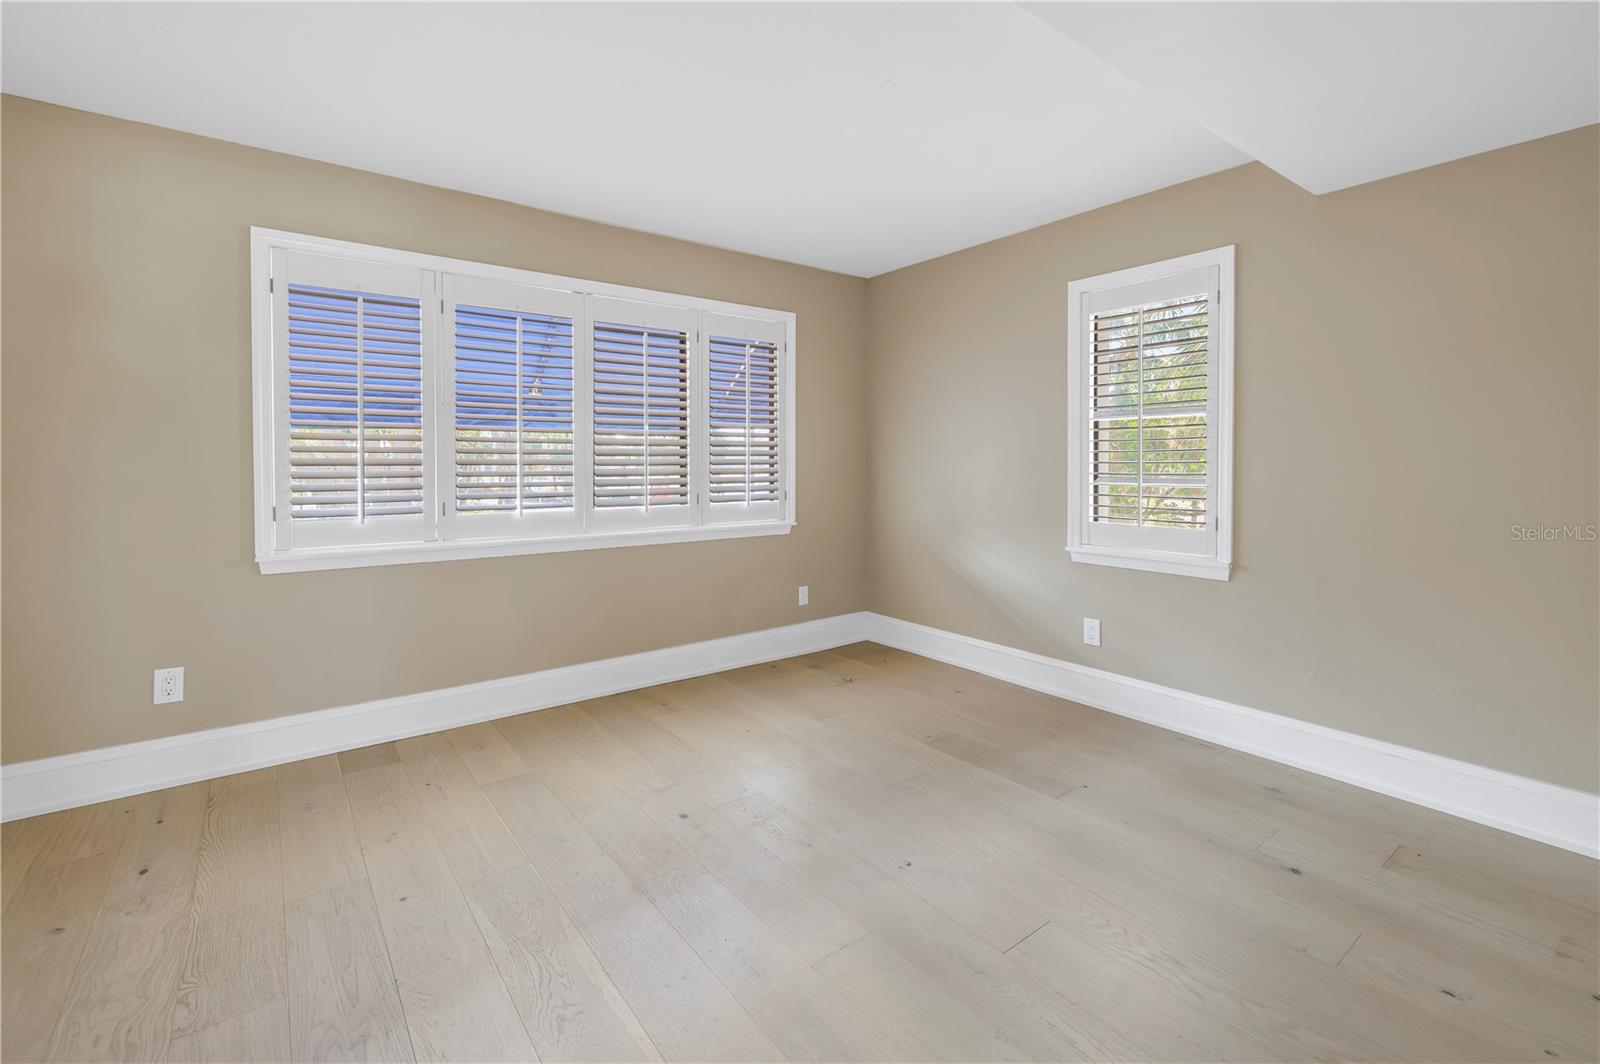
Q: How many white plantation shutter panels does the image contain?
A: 5